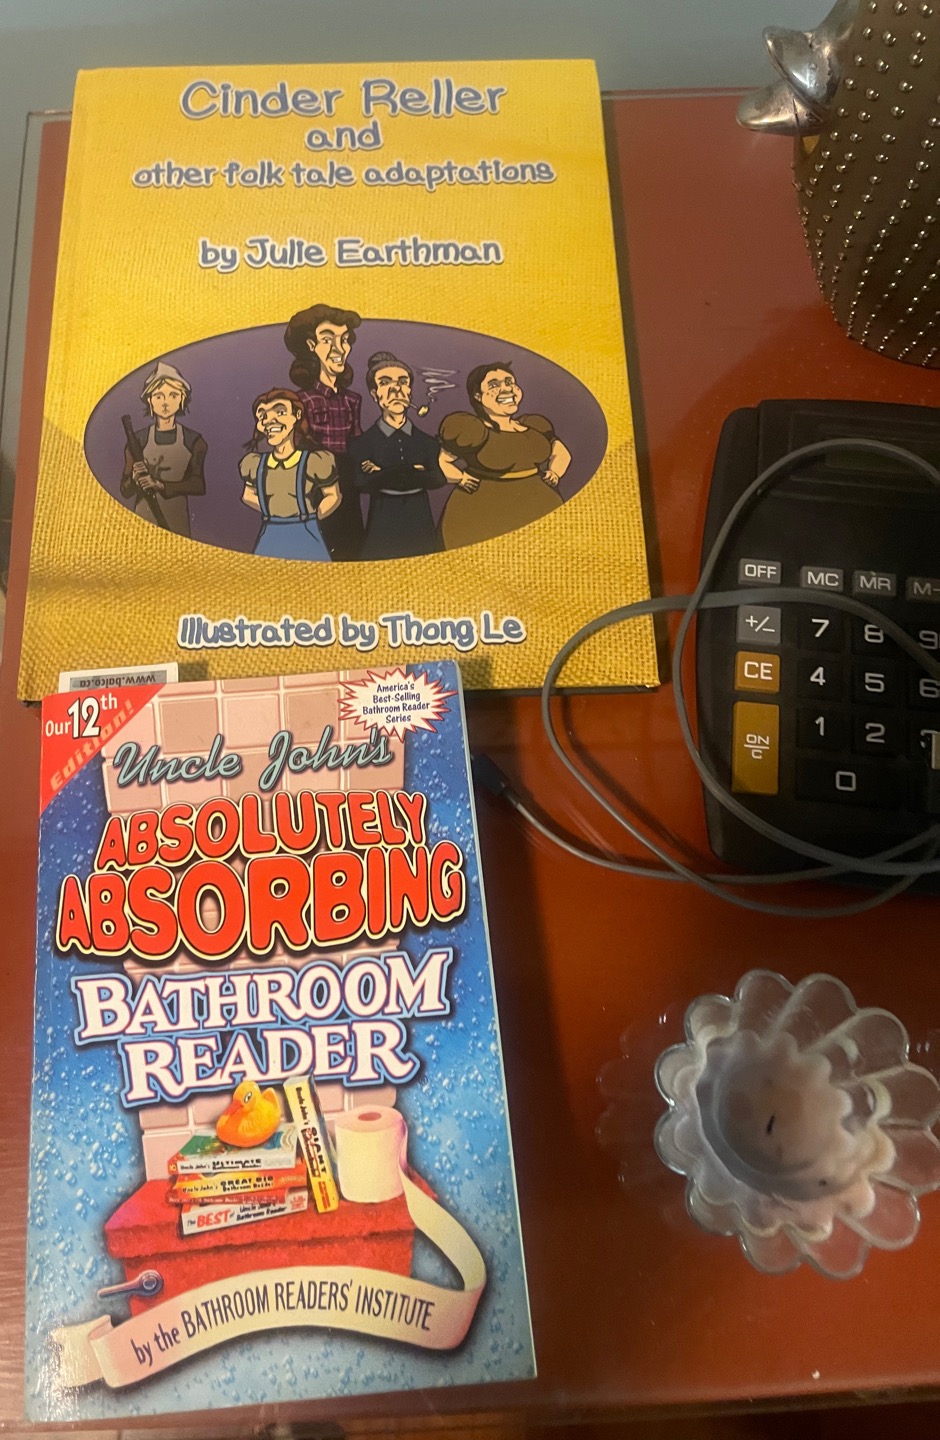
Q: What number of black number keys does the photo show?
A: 10